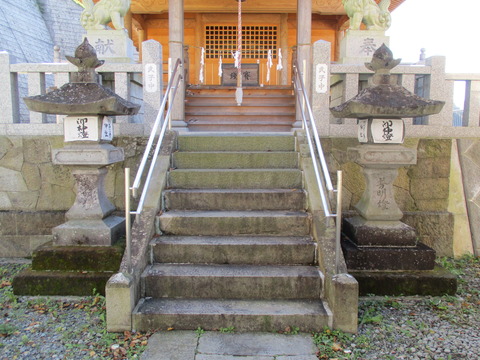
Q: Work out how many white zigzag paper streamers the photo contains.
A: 5